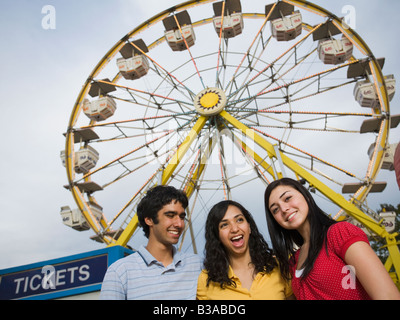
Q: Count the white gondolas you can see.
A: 11